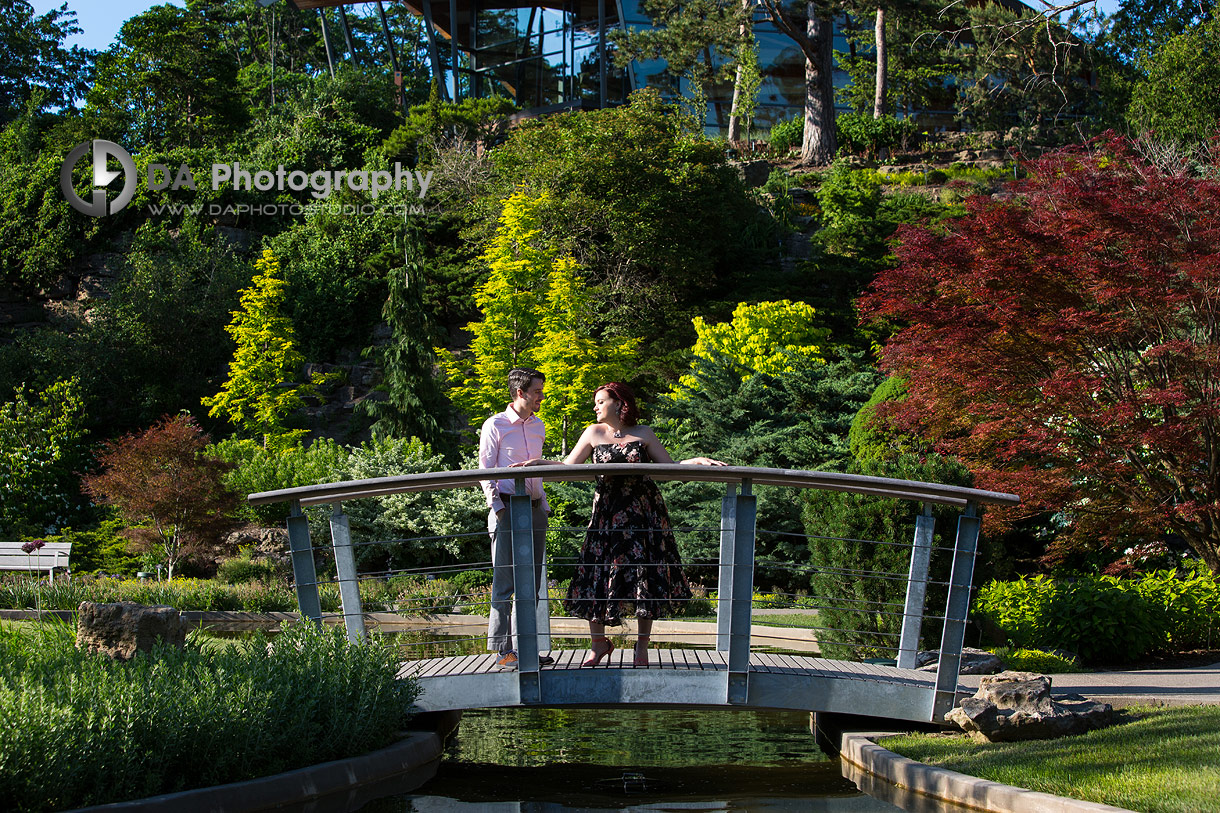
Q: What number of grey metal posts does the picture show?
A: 8